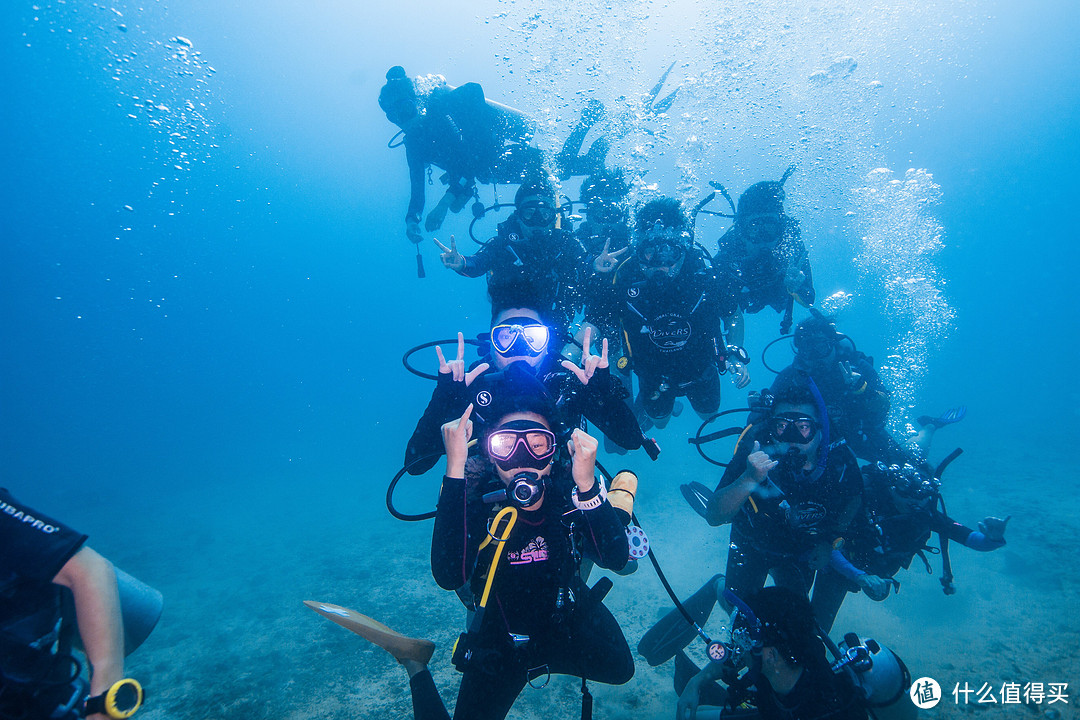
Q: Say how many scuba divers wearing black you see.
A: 12